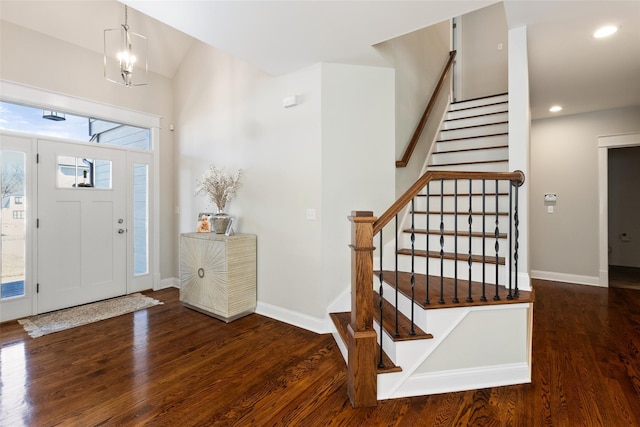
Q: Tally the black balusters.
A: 11